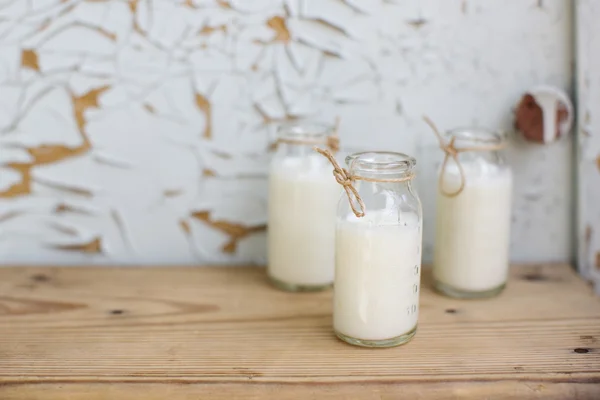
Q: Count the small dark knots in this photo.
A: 5